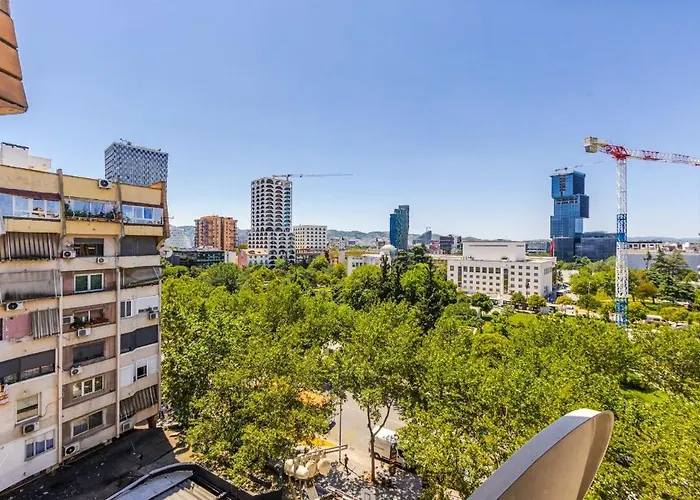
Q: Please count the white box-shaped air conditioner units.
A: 11